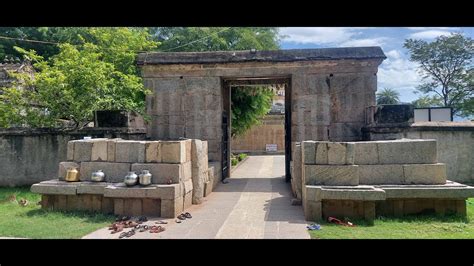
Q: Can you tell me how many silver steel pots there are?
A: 3